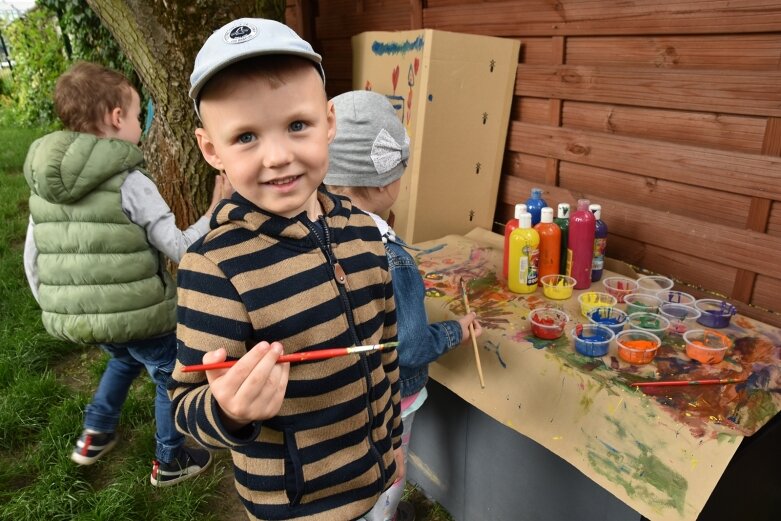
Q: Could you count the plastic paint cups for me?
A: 14